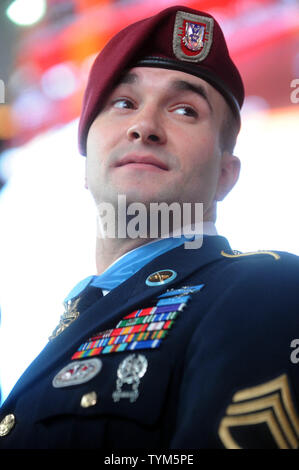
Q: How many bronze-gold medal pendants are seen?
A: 1